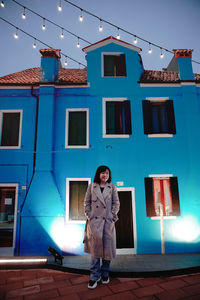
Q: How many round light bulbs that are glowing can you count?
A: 15